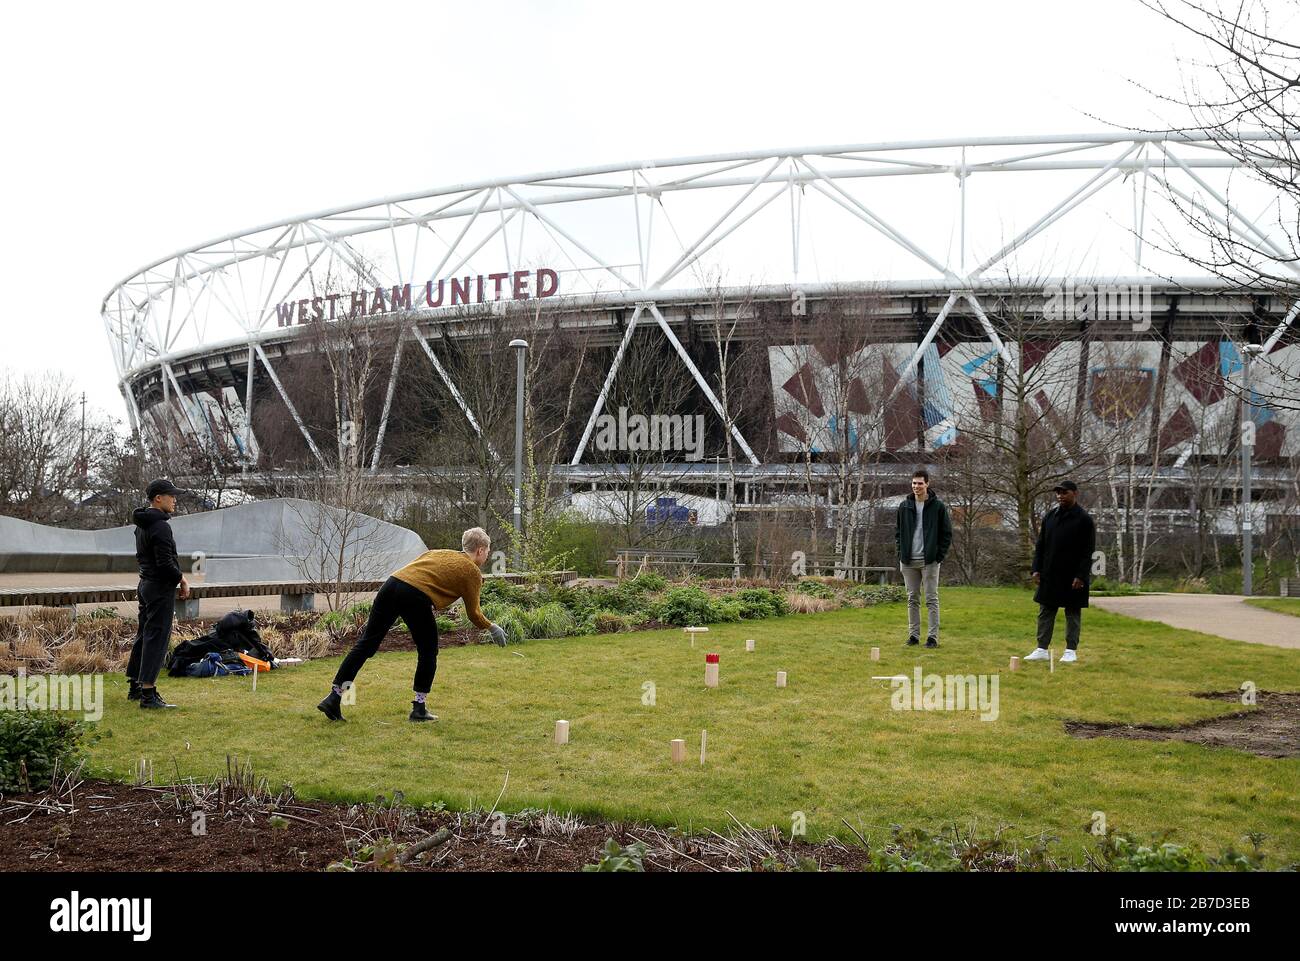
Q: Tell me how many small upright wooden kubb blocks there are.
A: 6